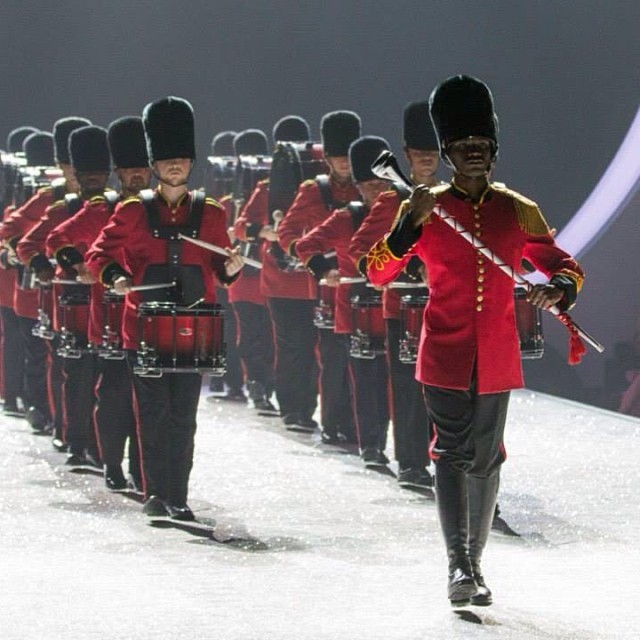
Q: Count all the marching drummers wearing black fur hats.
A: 12